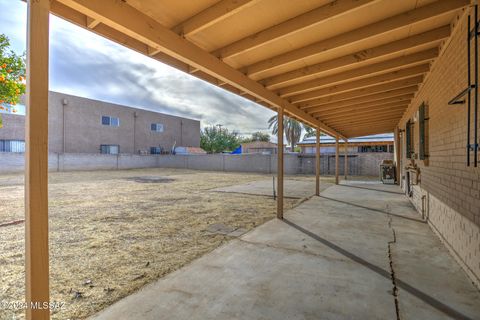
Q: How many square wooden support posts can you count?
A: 5